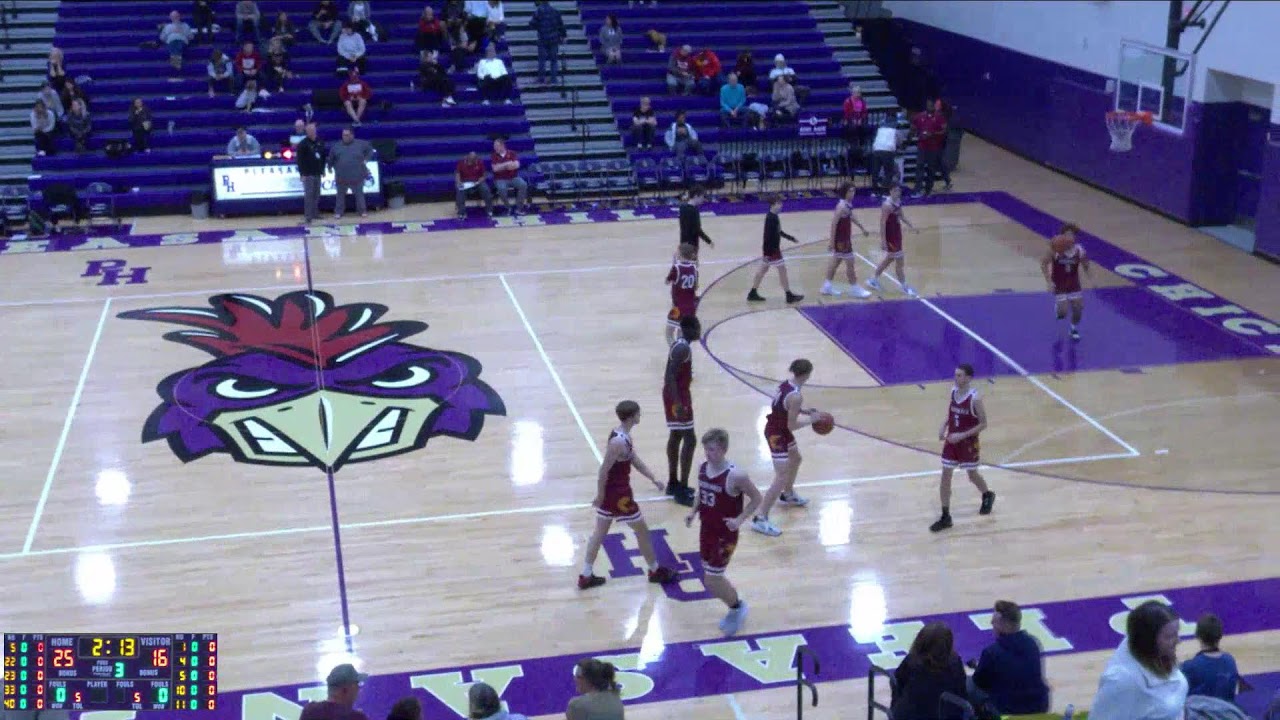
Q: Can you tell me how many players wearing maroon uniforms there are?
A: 9